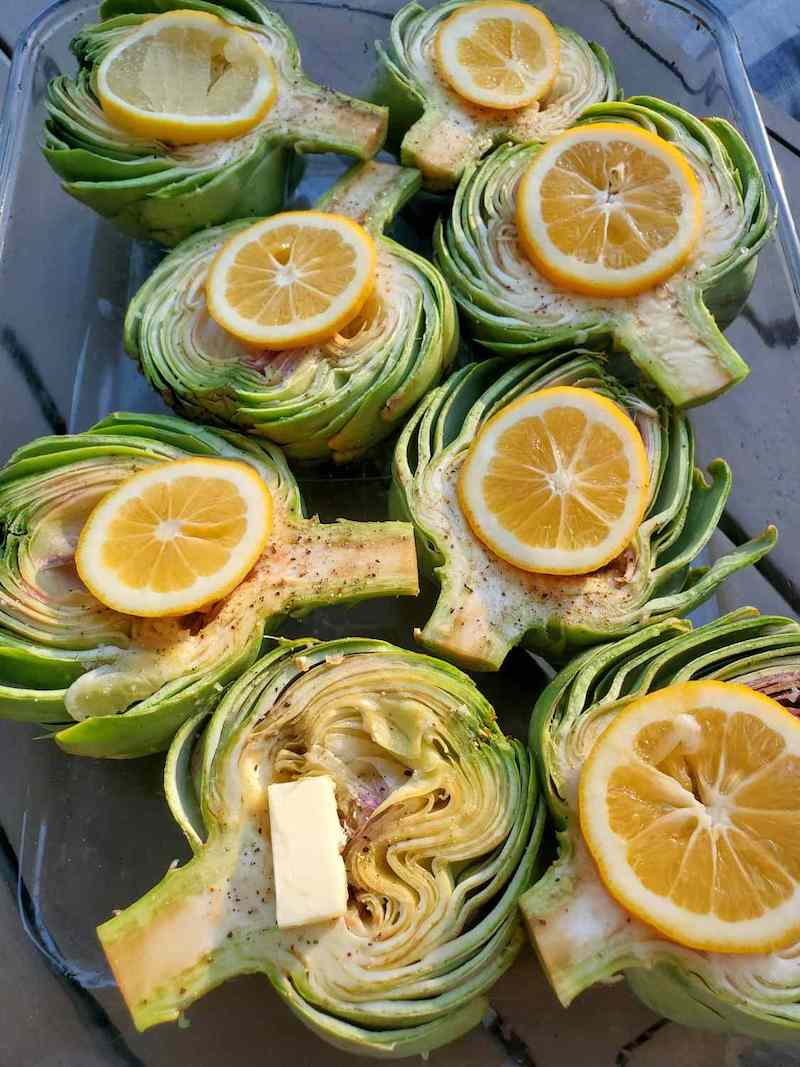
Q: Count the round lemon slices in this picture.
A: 7